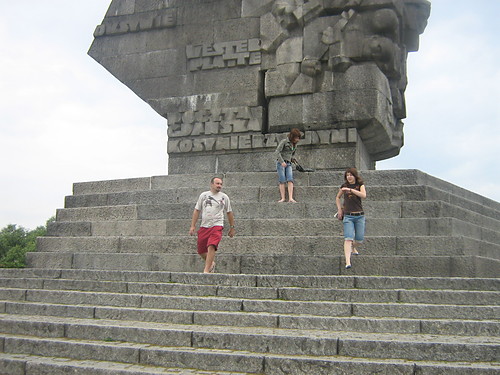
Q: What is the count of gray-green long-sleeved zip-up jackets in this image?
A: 1